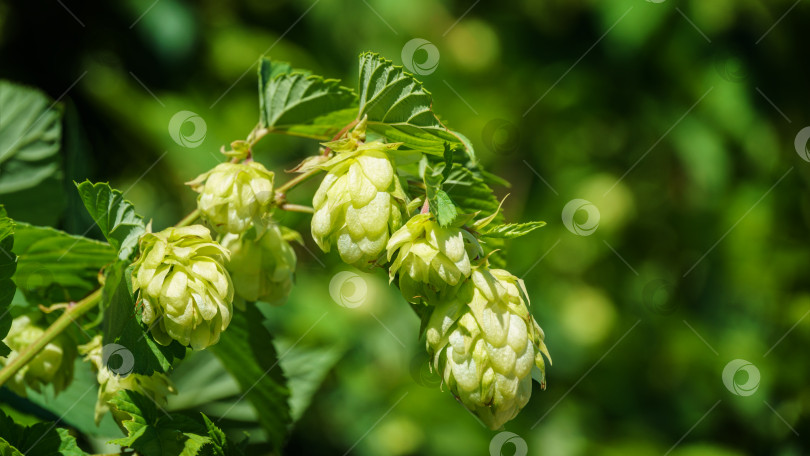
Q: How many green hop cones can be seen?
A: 8